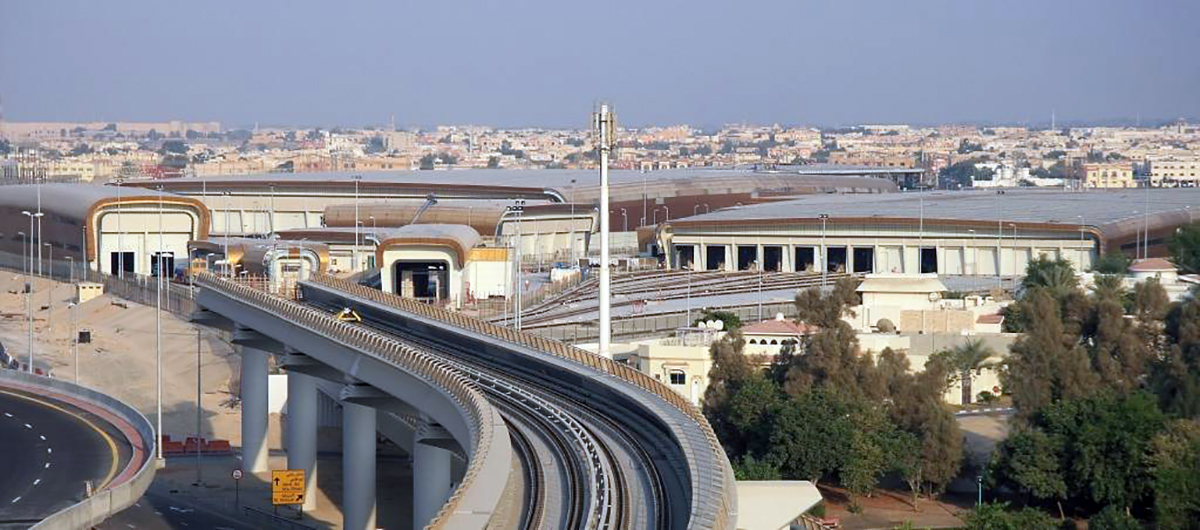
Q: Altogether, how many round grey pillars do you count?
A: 4